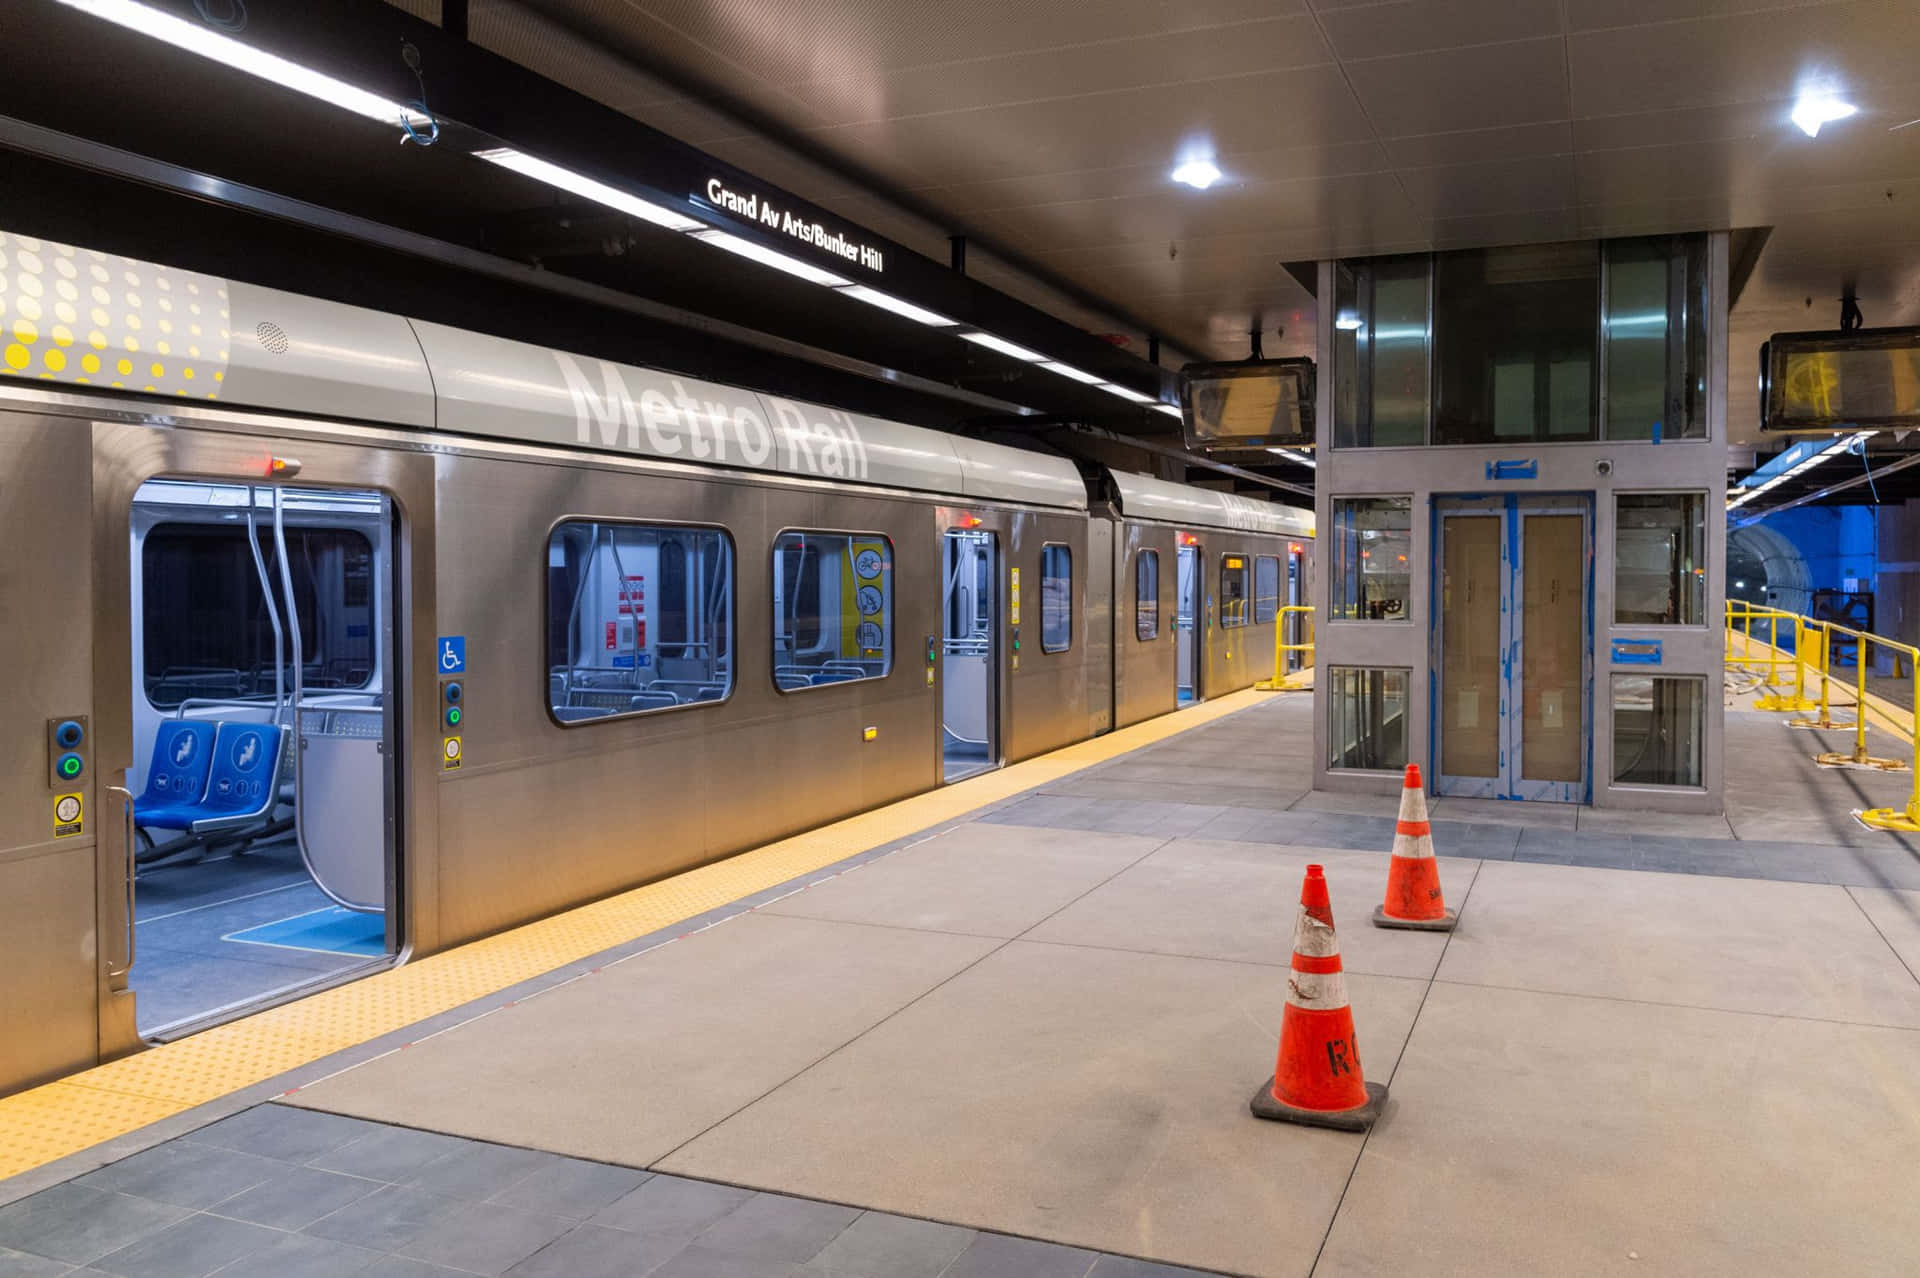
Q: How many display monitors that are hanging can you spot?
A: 2